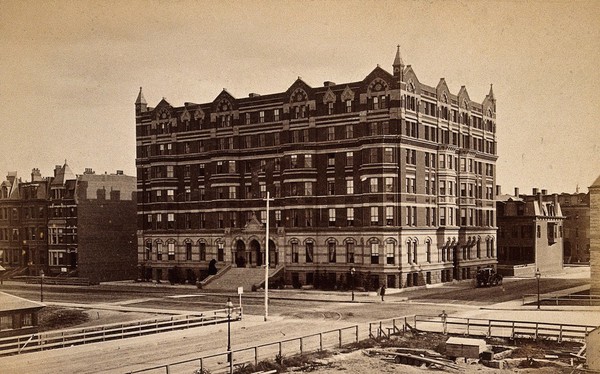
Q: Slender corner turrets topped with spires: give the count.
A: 3